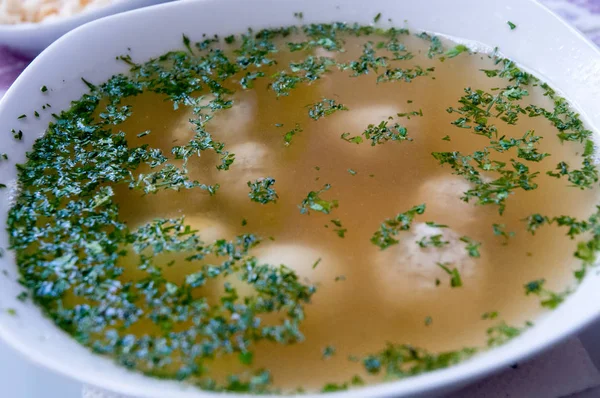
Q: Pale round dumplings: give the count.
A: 7